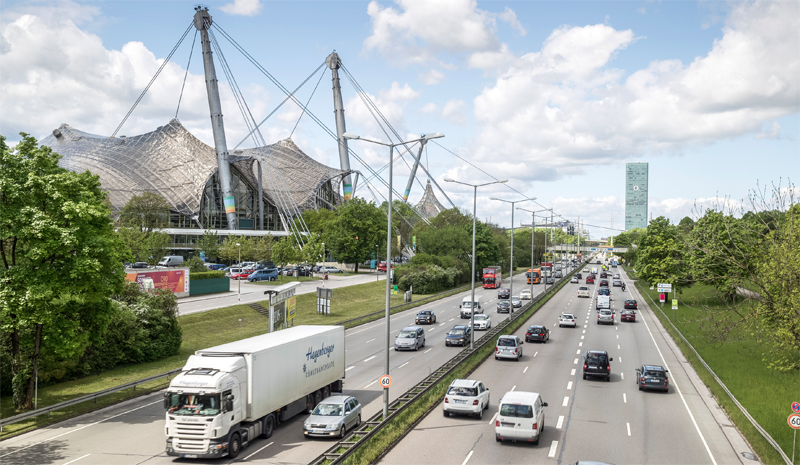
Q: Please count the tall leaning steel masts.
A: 3